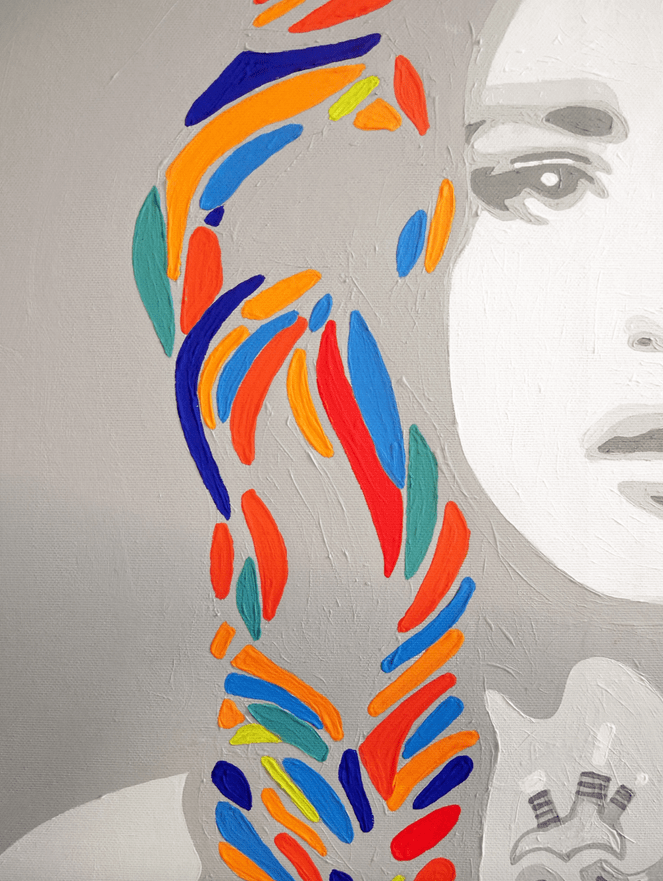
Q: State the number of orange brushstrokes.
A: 14